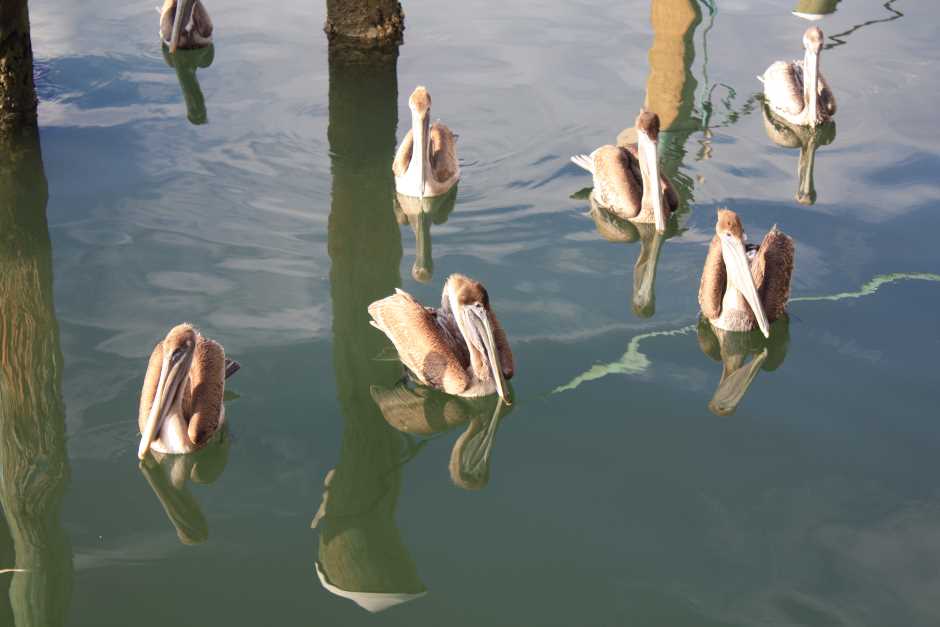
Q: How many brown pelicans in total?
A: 7